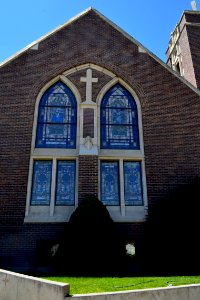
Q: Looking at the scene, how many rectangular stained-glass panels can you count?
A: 4